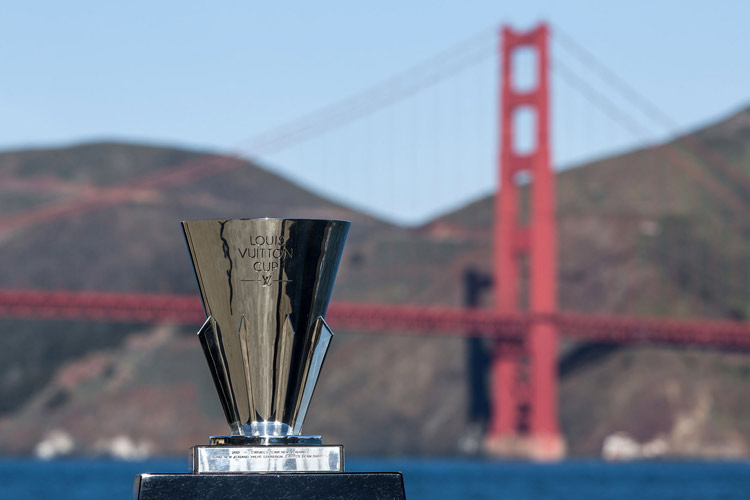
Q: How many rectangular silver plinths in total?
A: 1